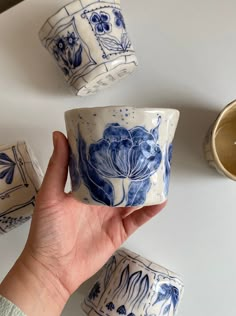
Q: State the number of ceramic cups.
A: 5